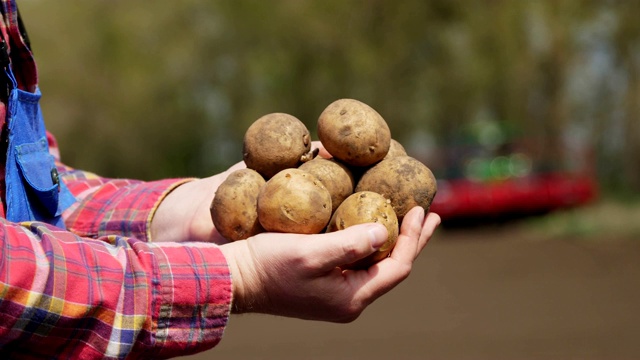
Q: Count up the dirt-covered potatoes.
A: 8